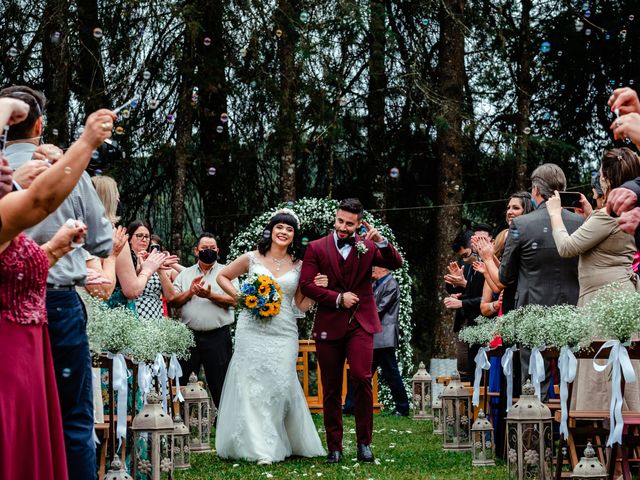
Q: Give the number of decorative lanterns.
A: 10